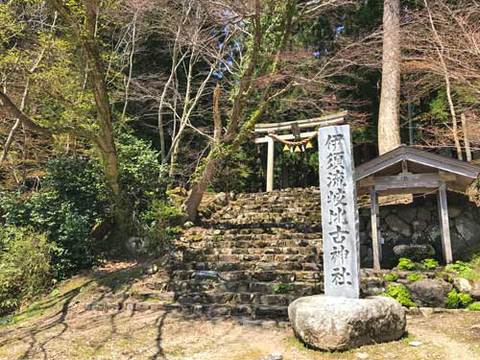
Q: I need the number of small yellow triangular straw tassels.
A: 3